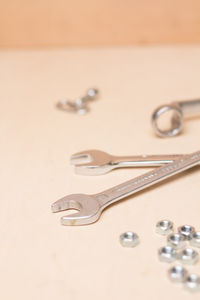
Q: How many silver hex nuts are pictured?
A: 9